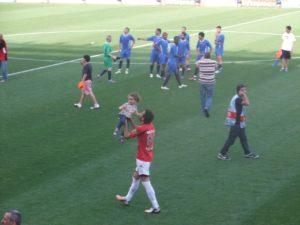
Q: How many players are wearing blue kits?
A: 8